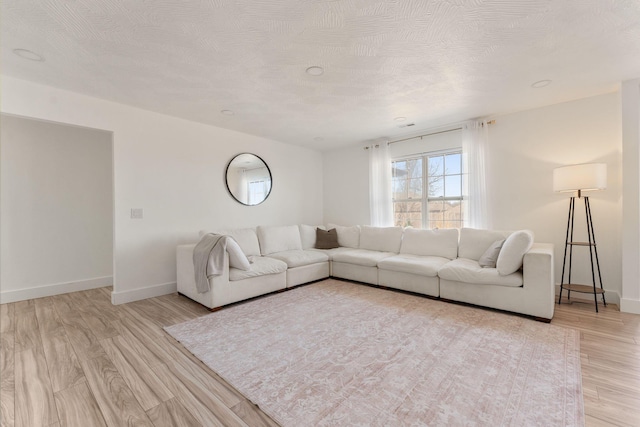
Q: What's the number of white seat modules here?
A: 6